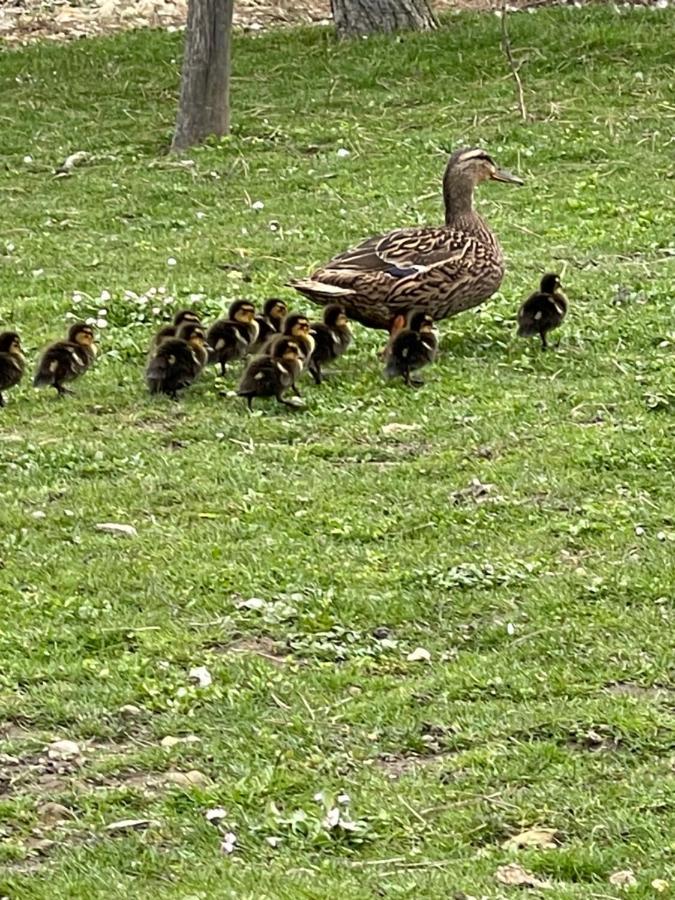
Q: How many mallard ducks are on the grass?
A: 12